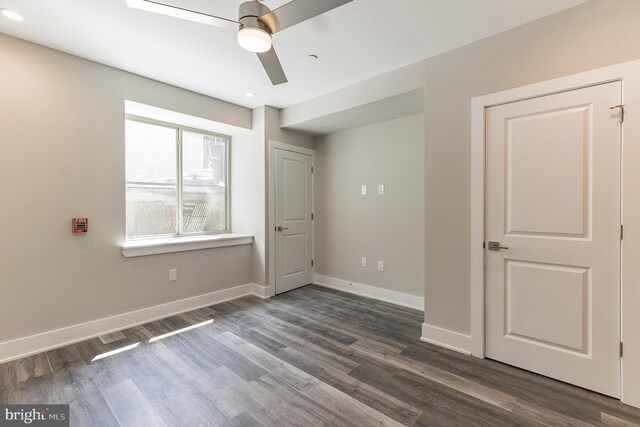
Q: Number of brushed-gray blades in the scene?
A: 3